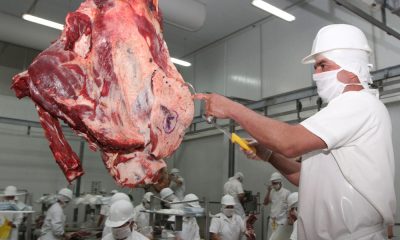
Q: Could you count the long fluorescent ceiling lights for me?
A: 3